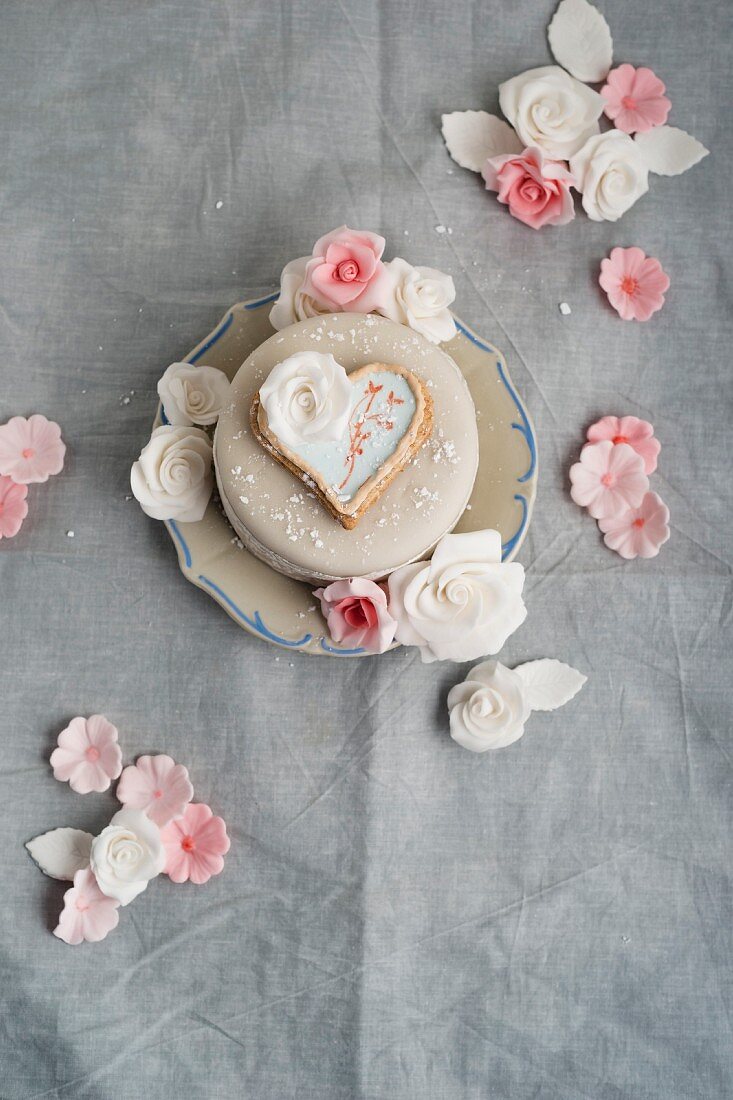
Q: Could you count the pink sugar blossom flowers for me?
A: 11